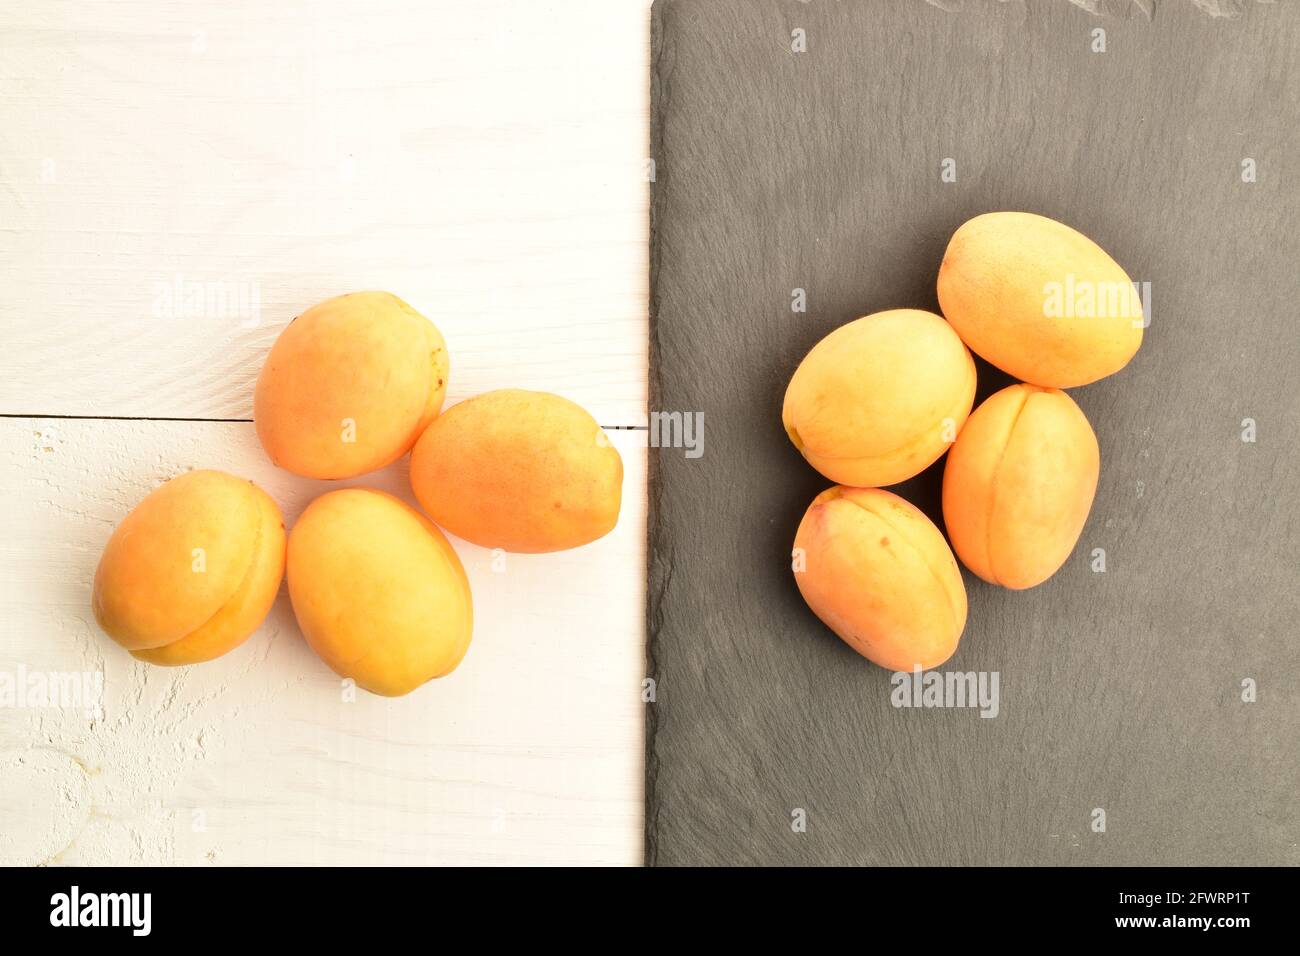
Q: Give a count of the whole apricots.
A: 8